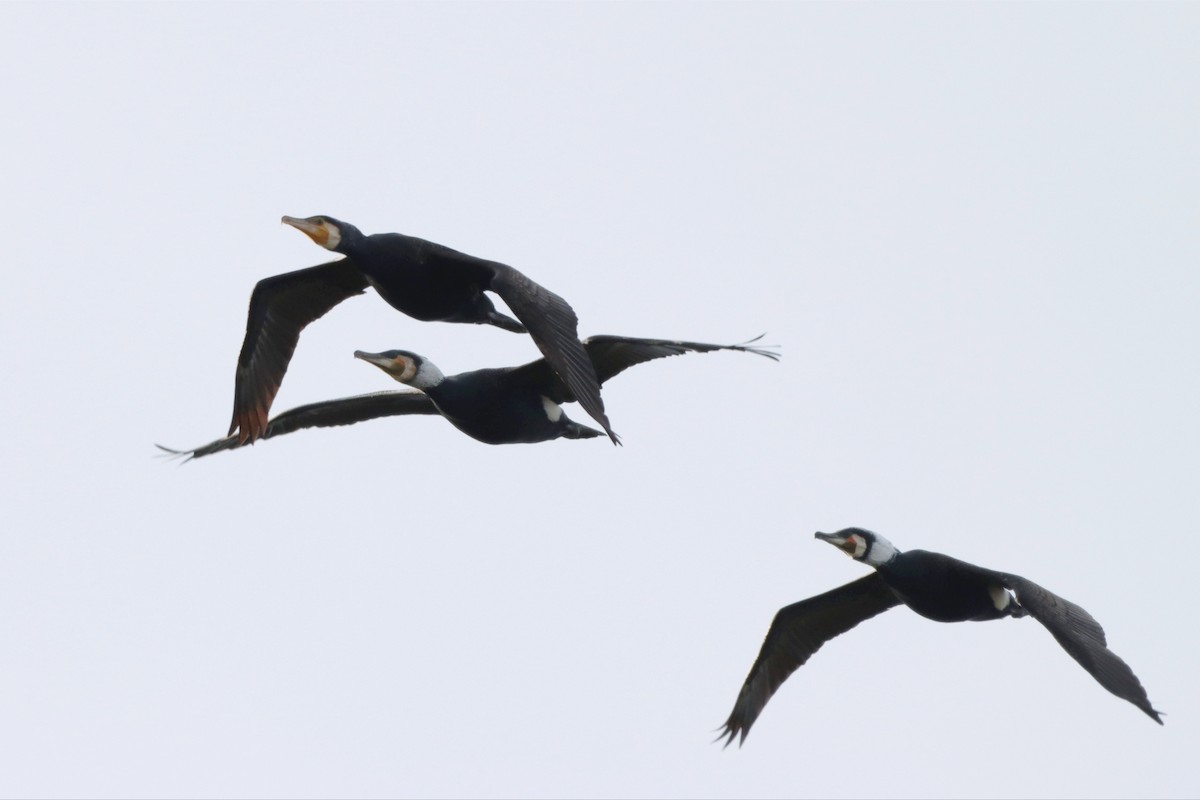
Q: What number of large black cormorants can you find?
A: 3